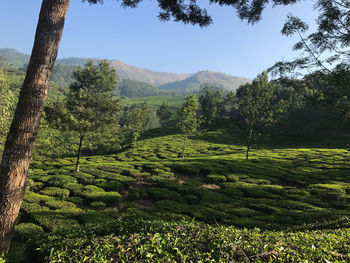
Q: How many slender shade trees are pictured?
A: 4